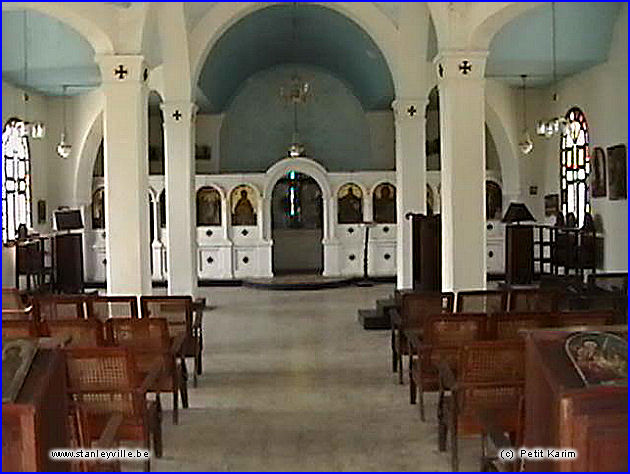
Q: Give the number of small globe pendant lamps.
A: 3